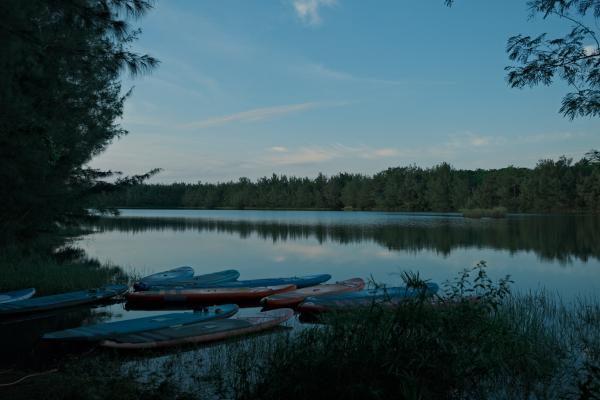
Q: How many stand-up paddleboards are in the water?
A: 11